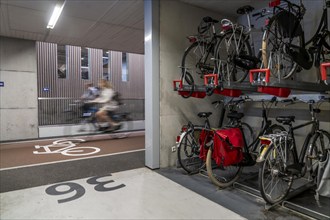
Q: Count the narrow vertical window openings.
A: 4